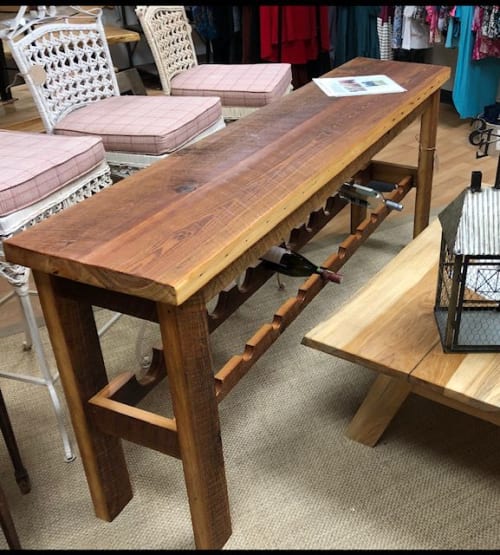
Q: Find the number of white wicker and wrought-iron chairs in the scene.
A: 3